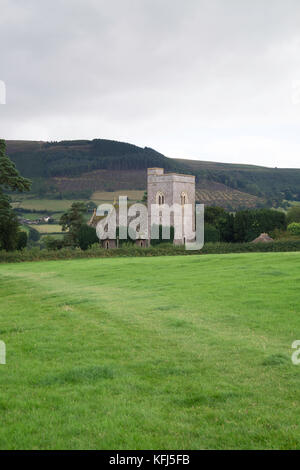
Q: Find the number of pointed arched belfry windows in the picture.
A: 2